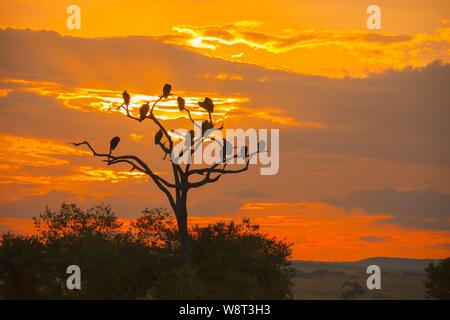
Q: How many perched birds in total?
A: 12